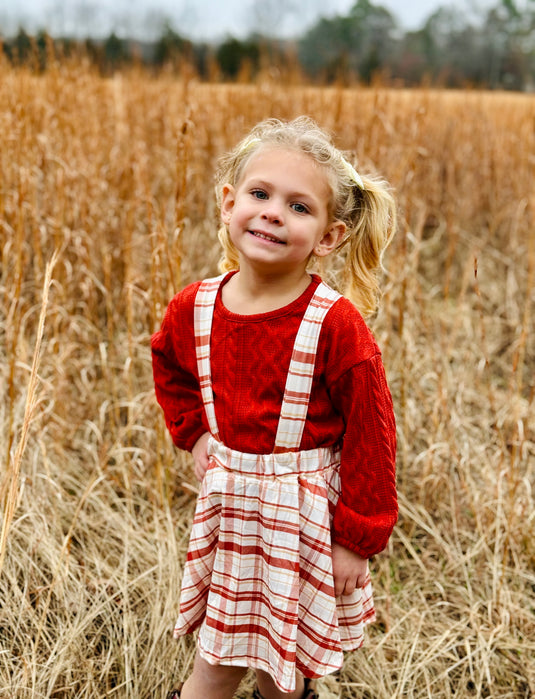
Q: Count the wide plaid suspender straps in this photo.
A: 2